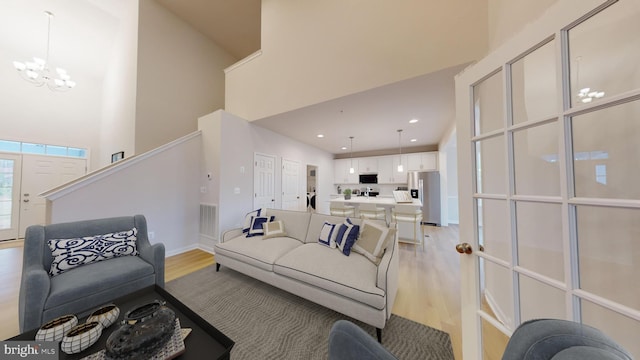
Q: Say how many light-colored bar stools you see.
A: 3